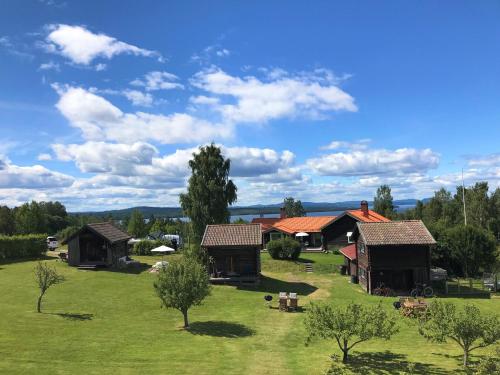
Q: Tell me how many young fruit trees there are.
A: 4